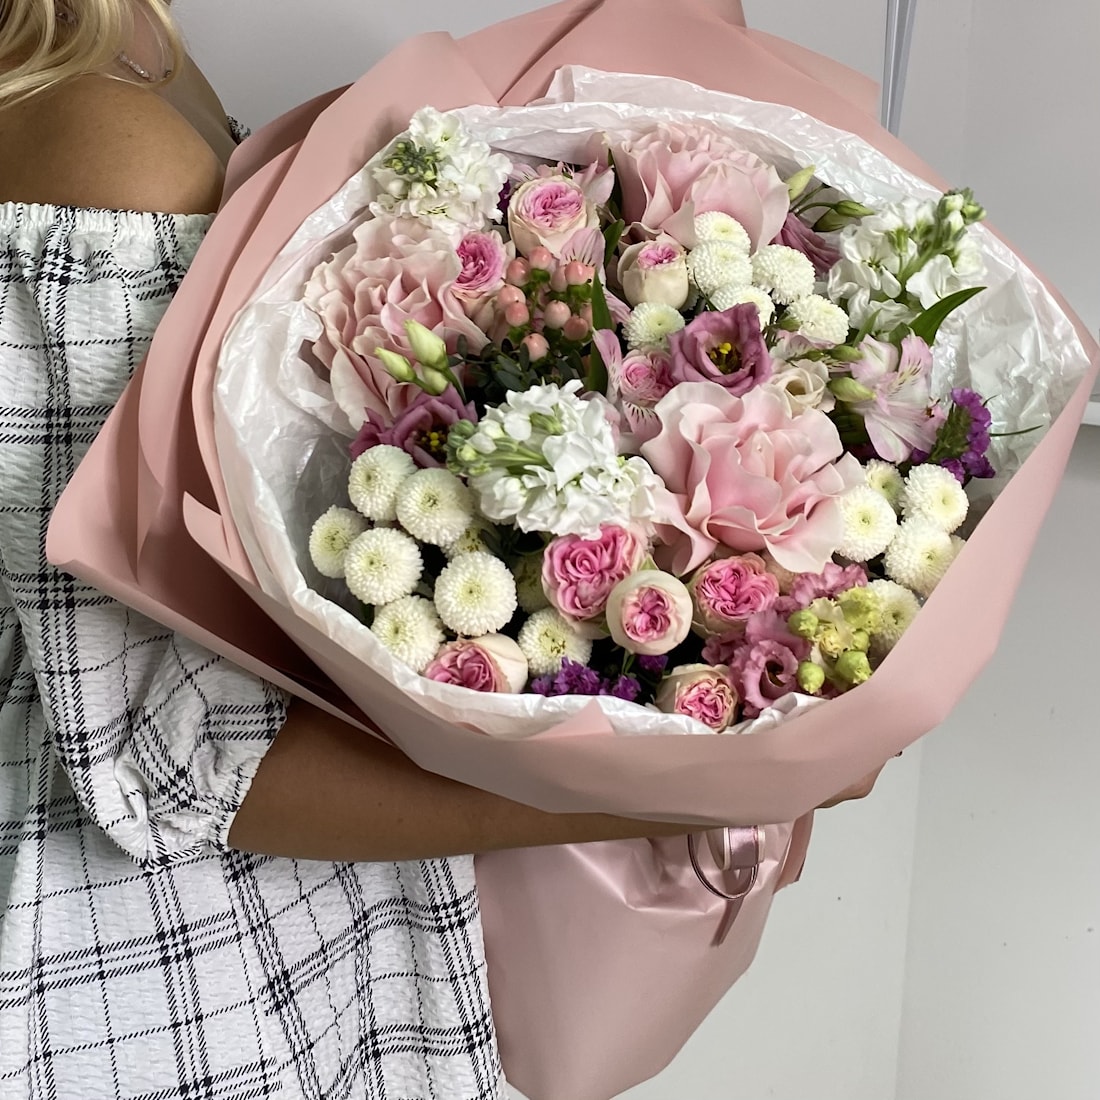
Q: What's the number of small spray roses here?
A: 9